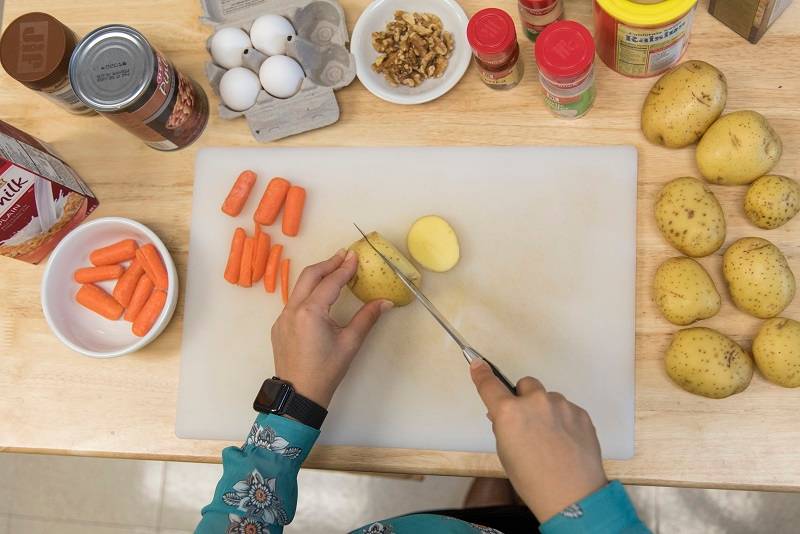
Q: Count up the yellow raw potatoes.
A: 9